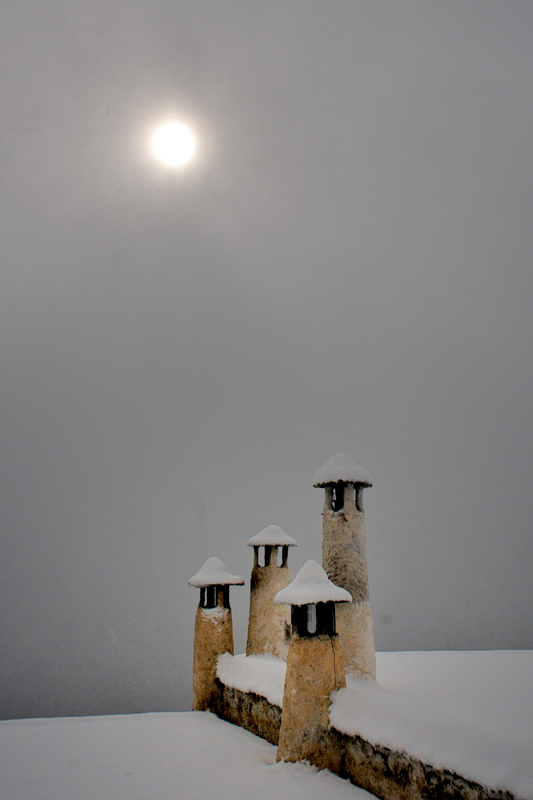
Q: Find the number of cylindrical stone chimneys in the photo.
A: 4